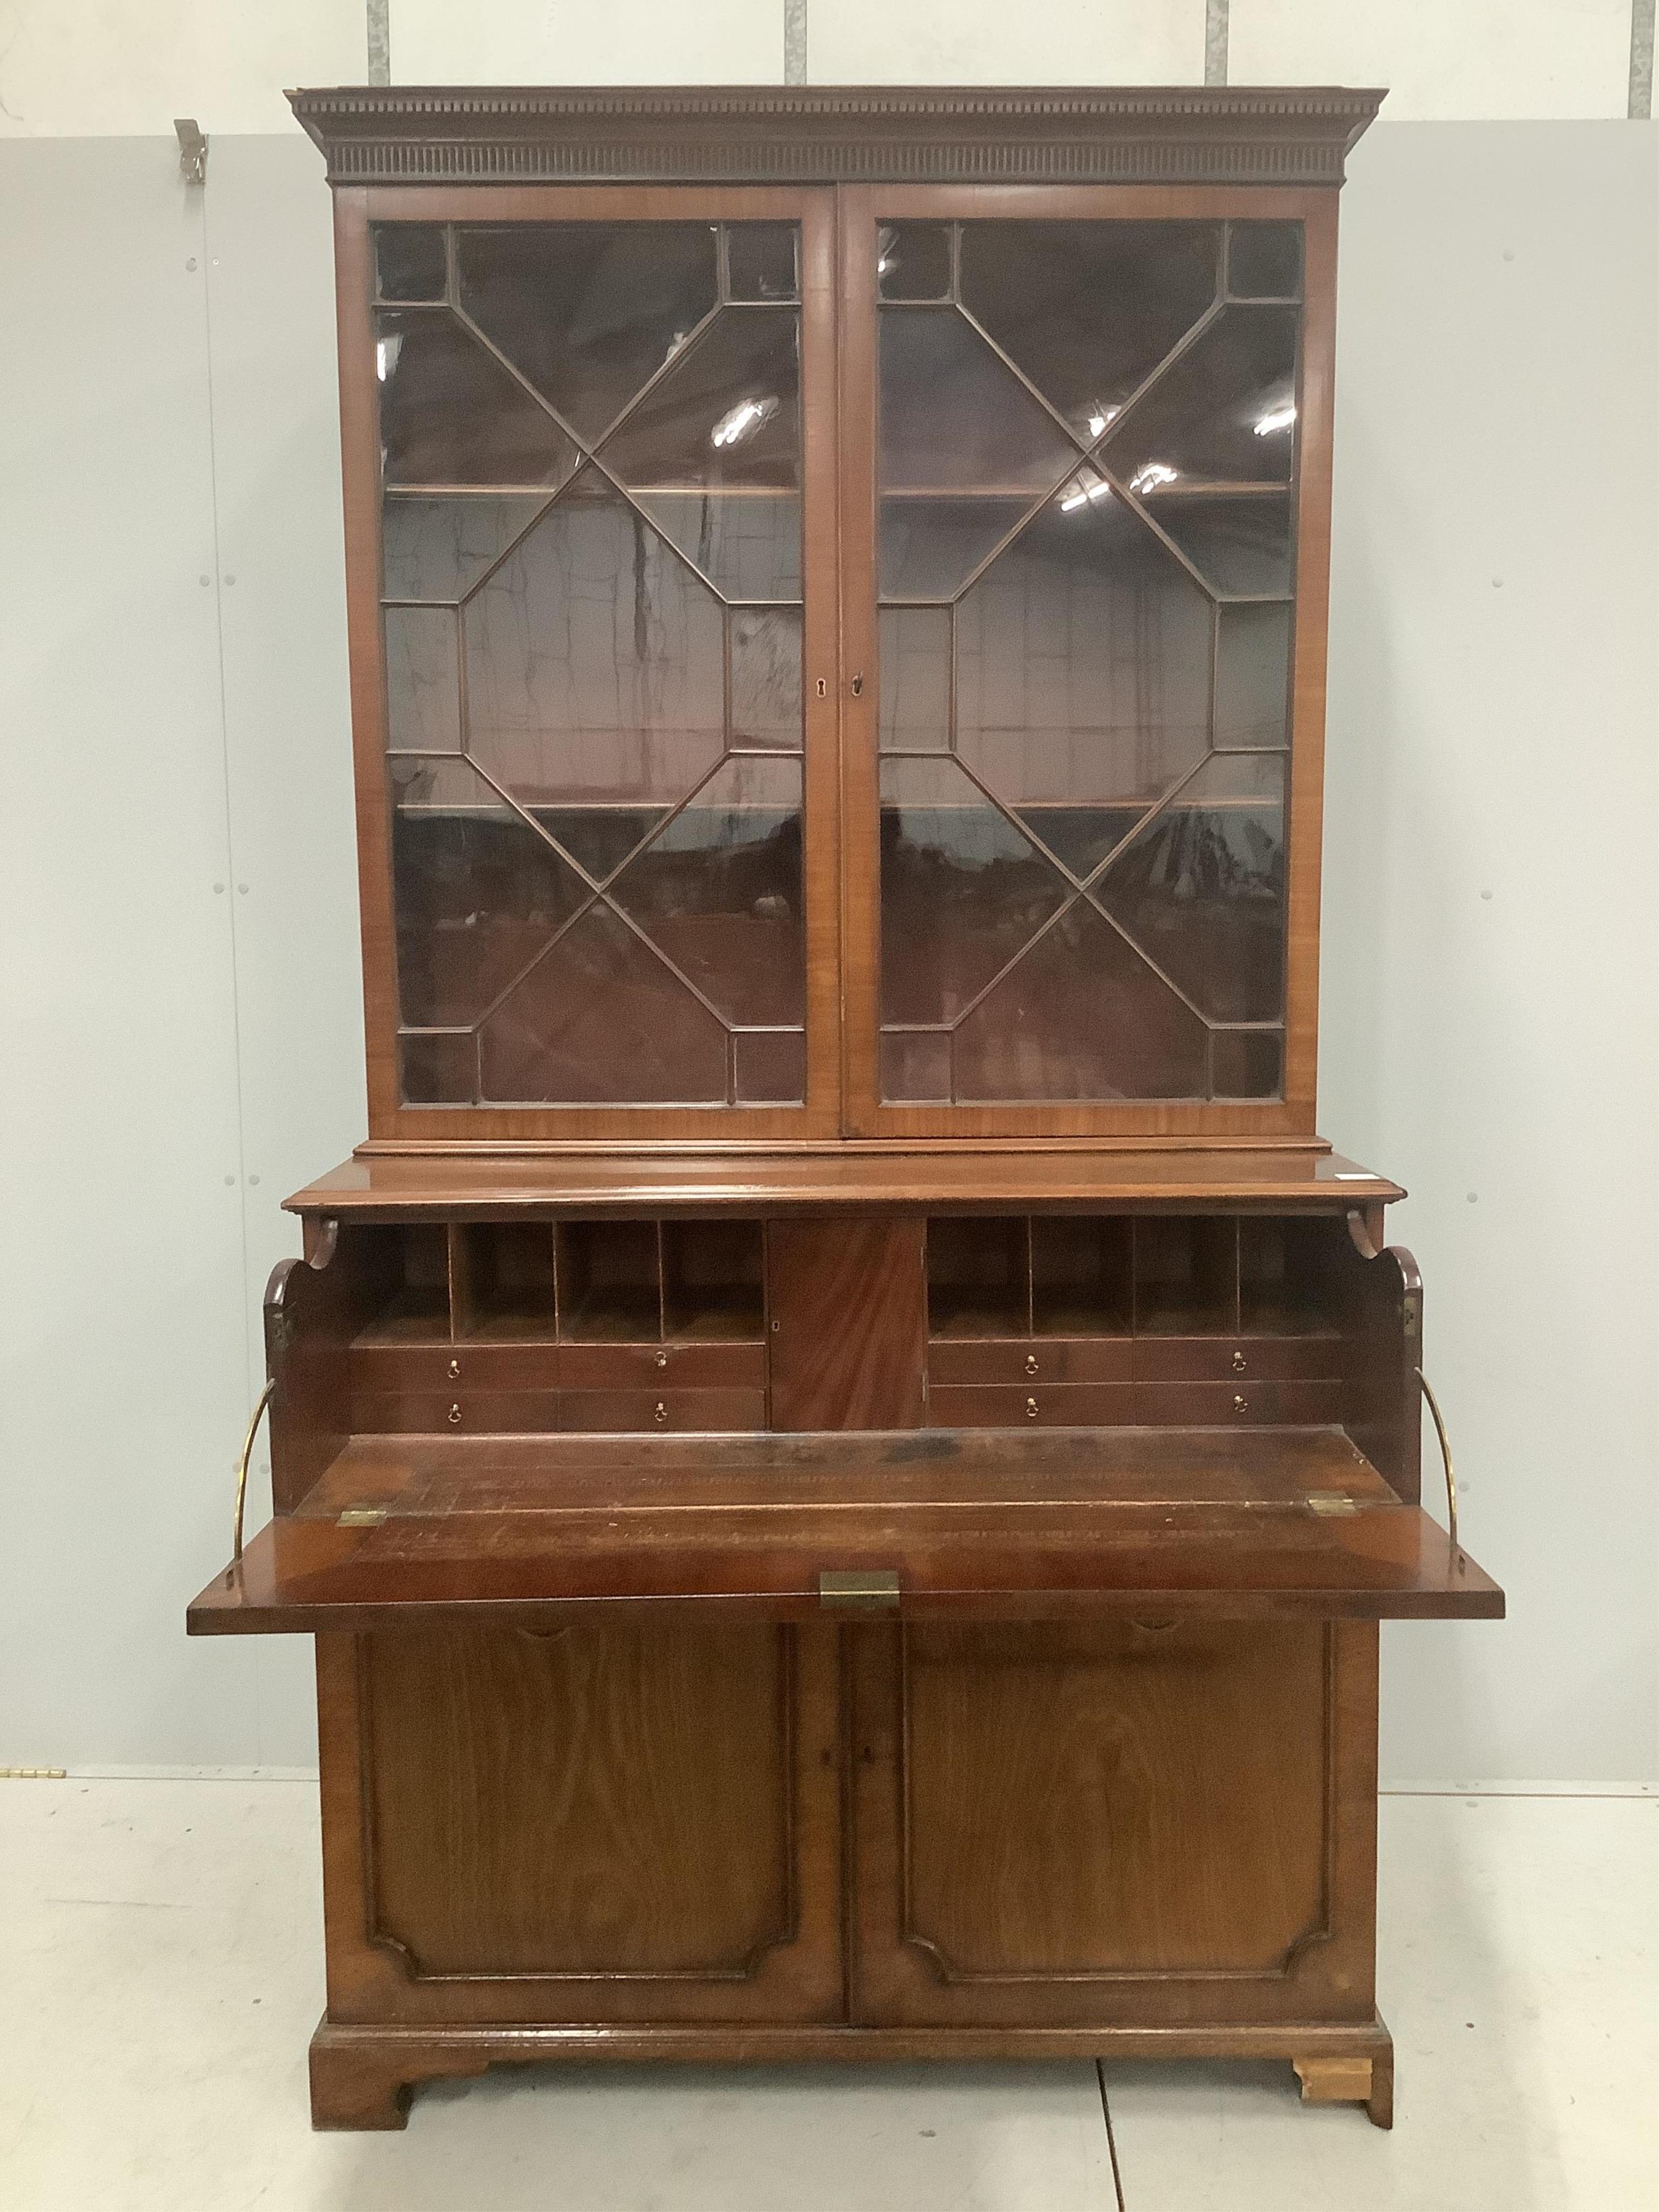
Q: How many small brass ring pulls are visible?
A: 8